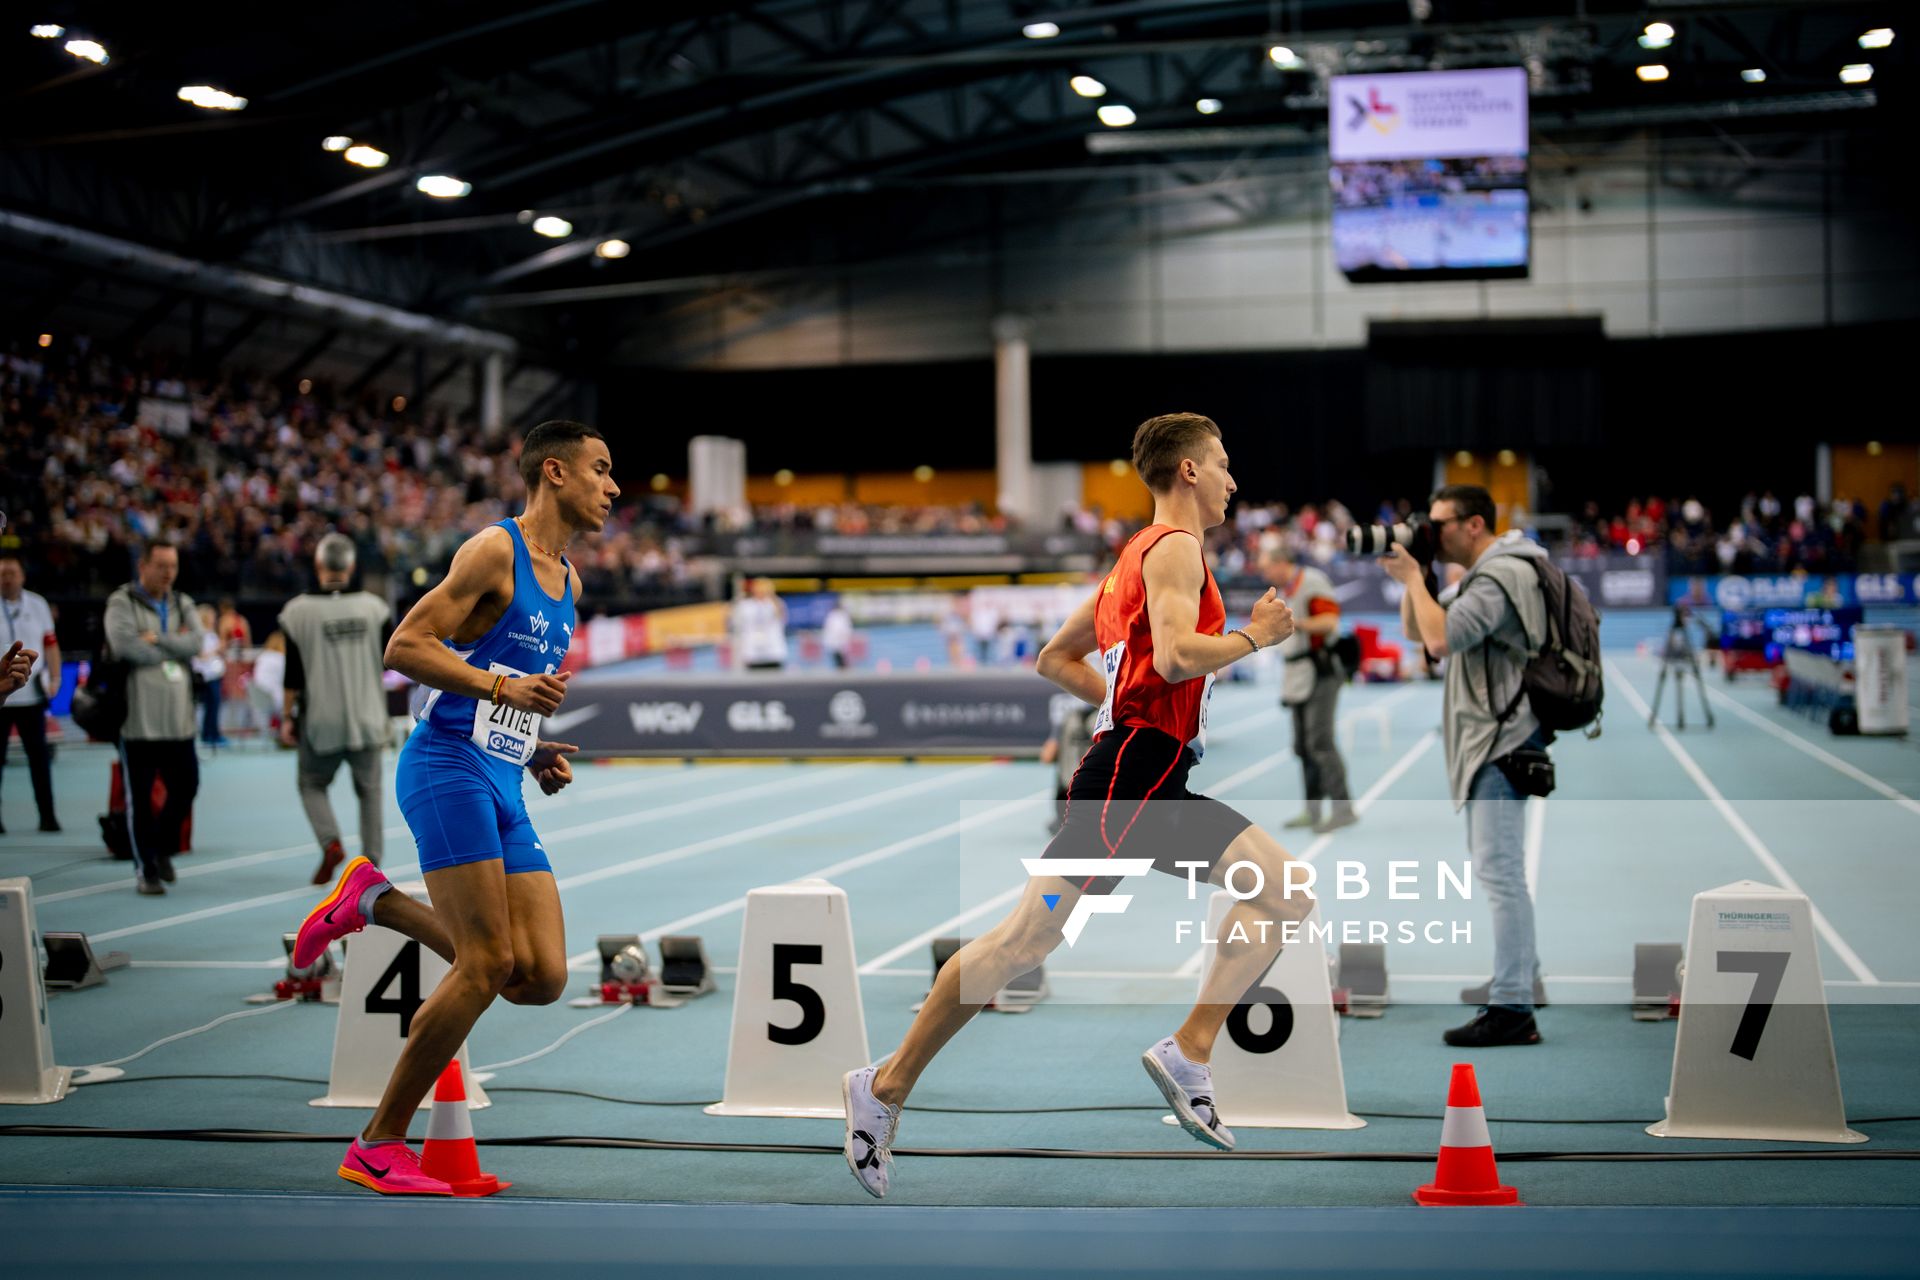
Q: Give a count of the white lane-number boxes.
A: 5